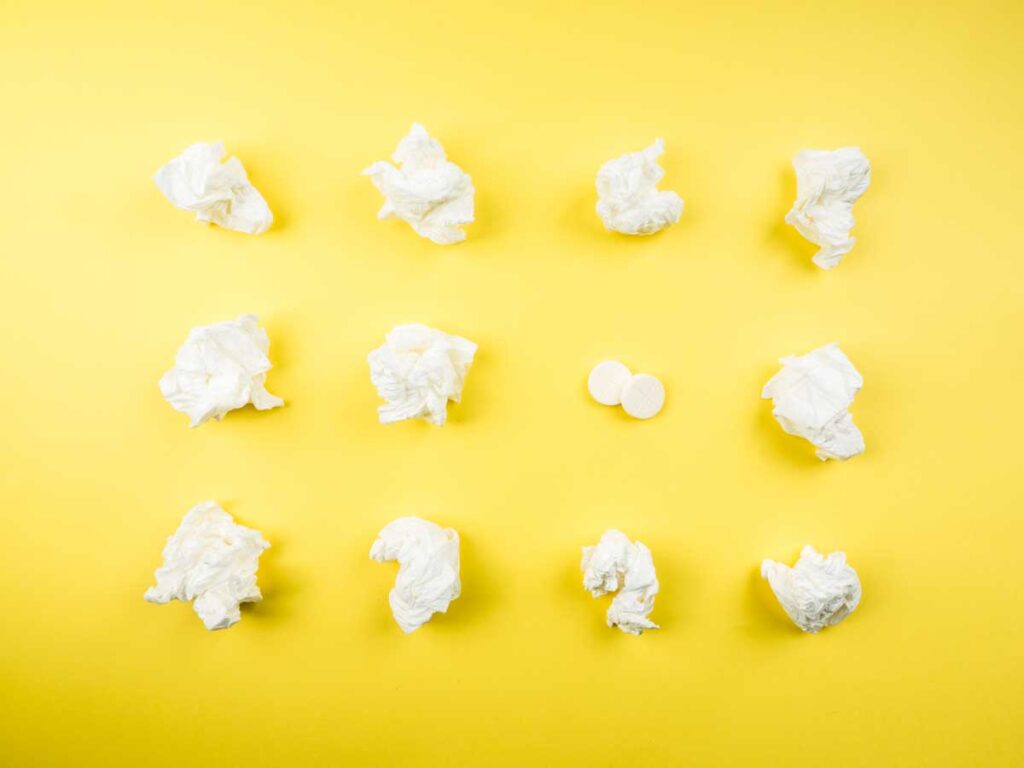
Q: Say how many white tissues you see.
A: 11